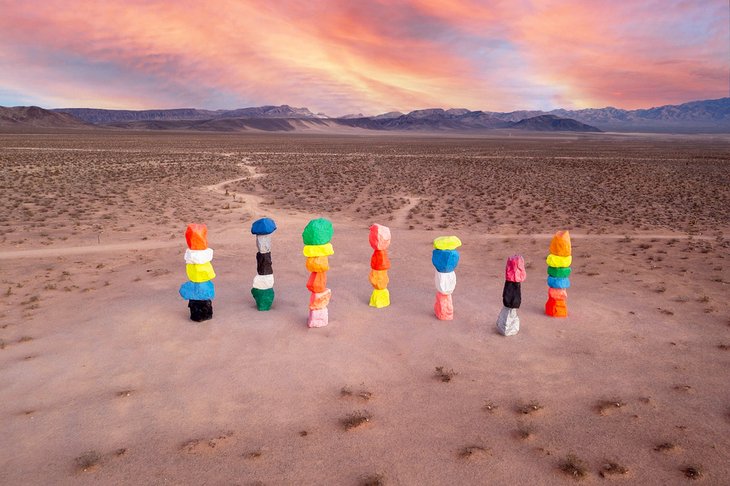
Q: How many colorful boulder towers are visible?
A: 7